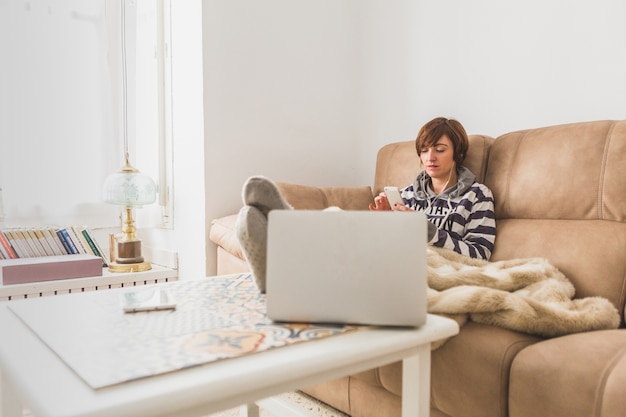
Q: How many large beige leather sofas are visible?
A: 1